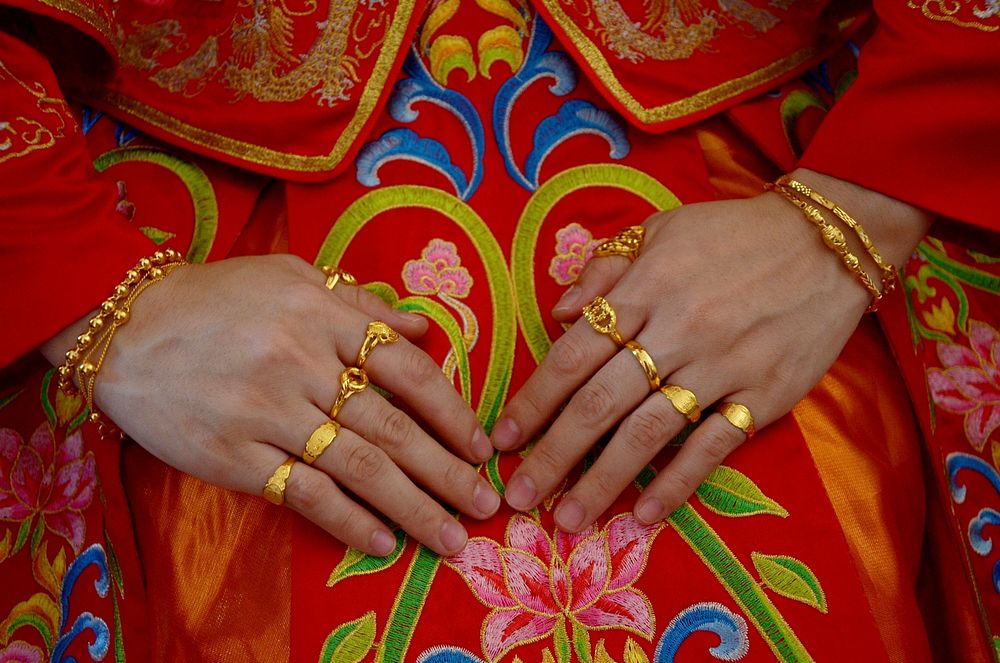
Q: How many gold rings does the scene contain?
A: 10